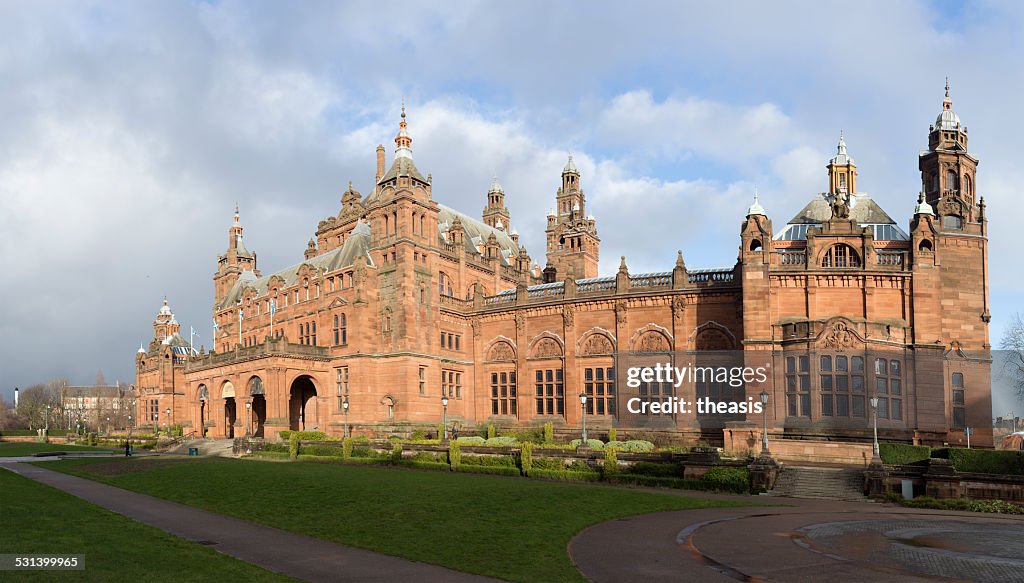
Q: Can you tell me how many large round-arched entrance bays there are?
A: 4